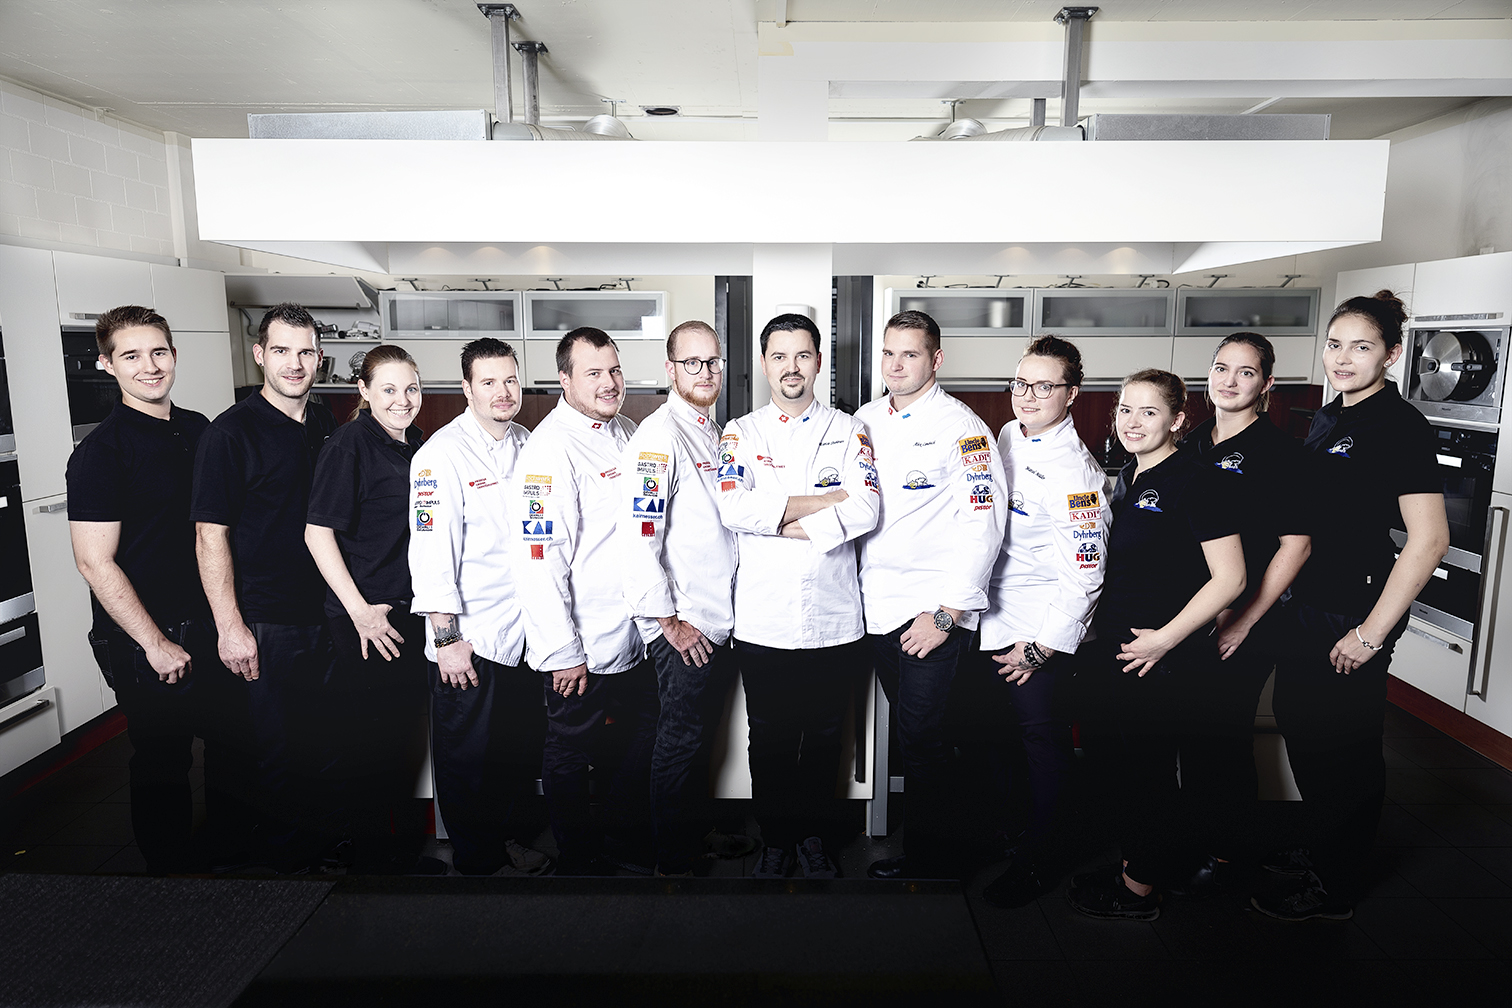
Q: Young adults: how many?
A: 12